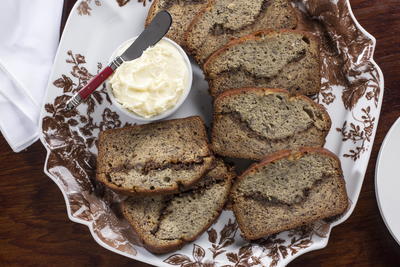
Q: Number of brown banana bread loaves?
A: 7